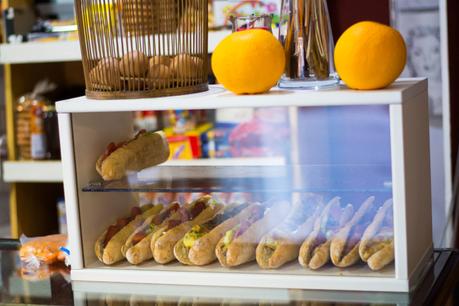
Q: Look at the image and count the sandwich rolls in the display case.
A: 10